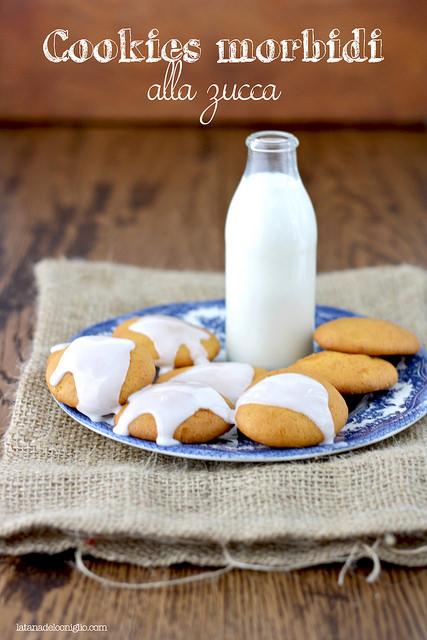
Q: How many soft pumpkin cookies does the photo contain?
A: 7